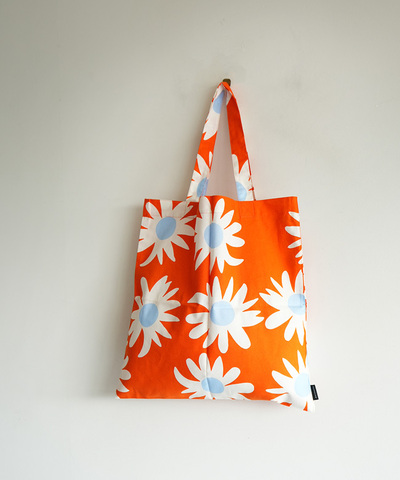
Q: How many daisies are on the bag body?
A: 9